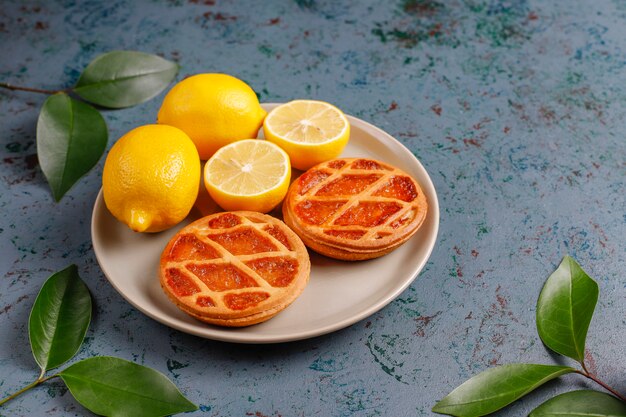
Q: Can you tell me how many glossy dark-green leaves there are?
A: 7